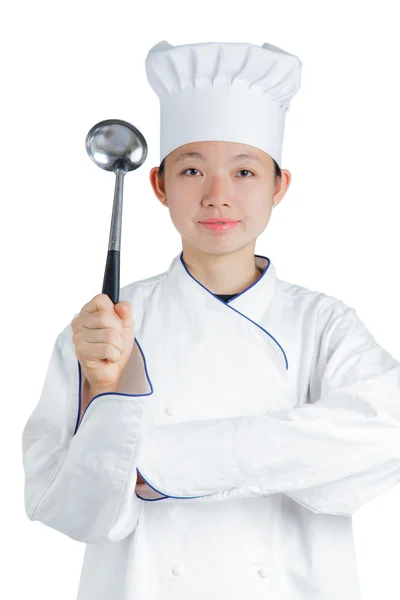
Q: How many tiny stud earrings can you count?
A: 2